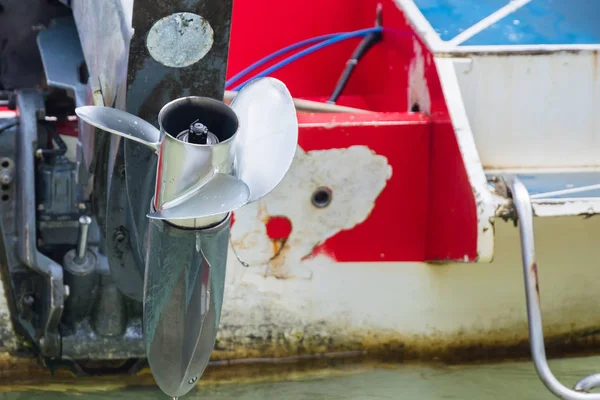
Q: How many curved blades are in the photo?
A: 3